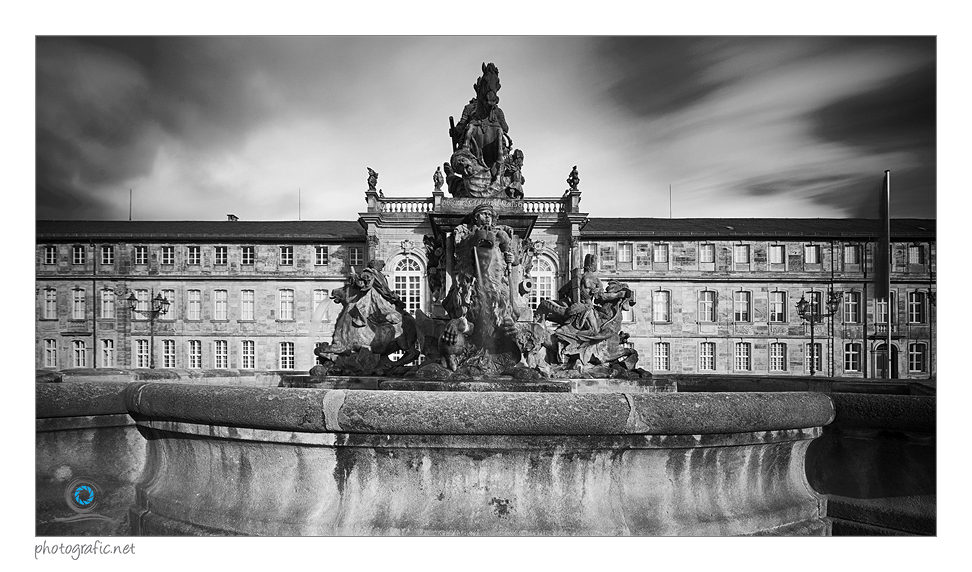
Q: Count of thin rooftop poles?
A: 3